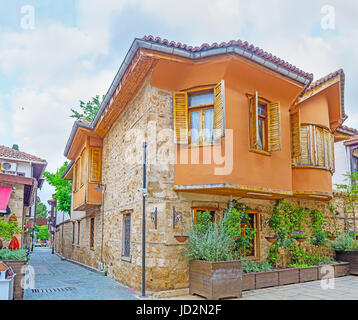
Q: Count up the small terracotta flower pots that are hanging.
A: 5